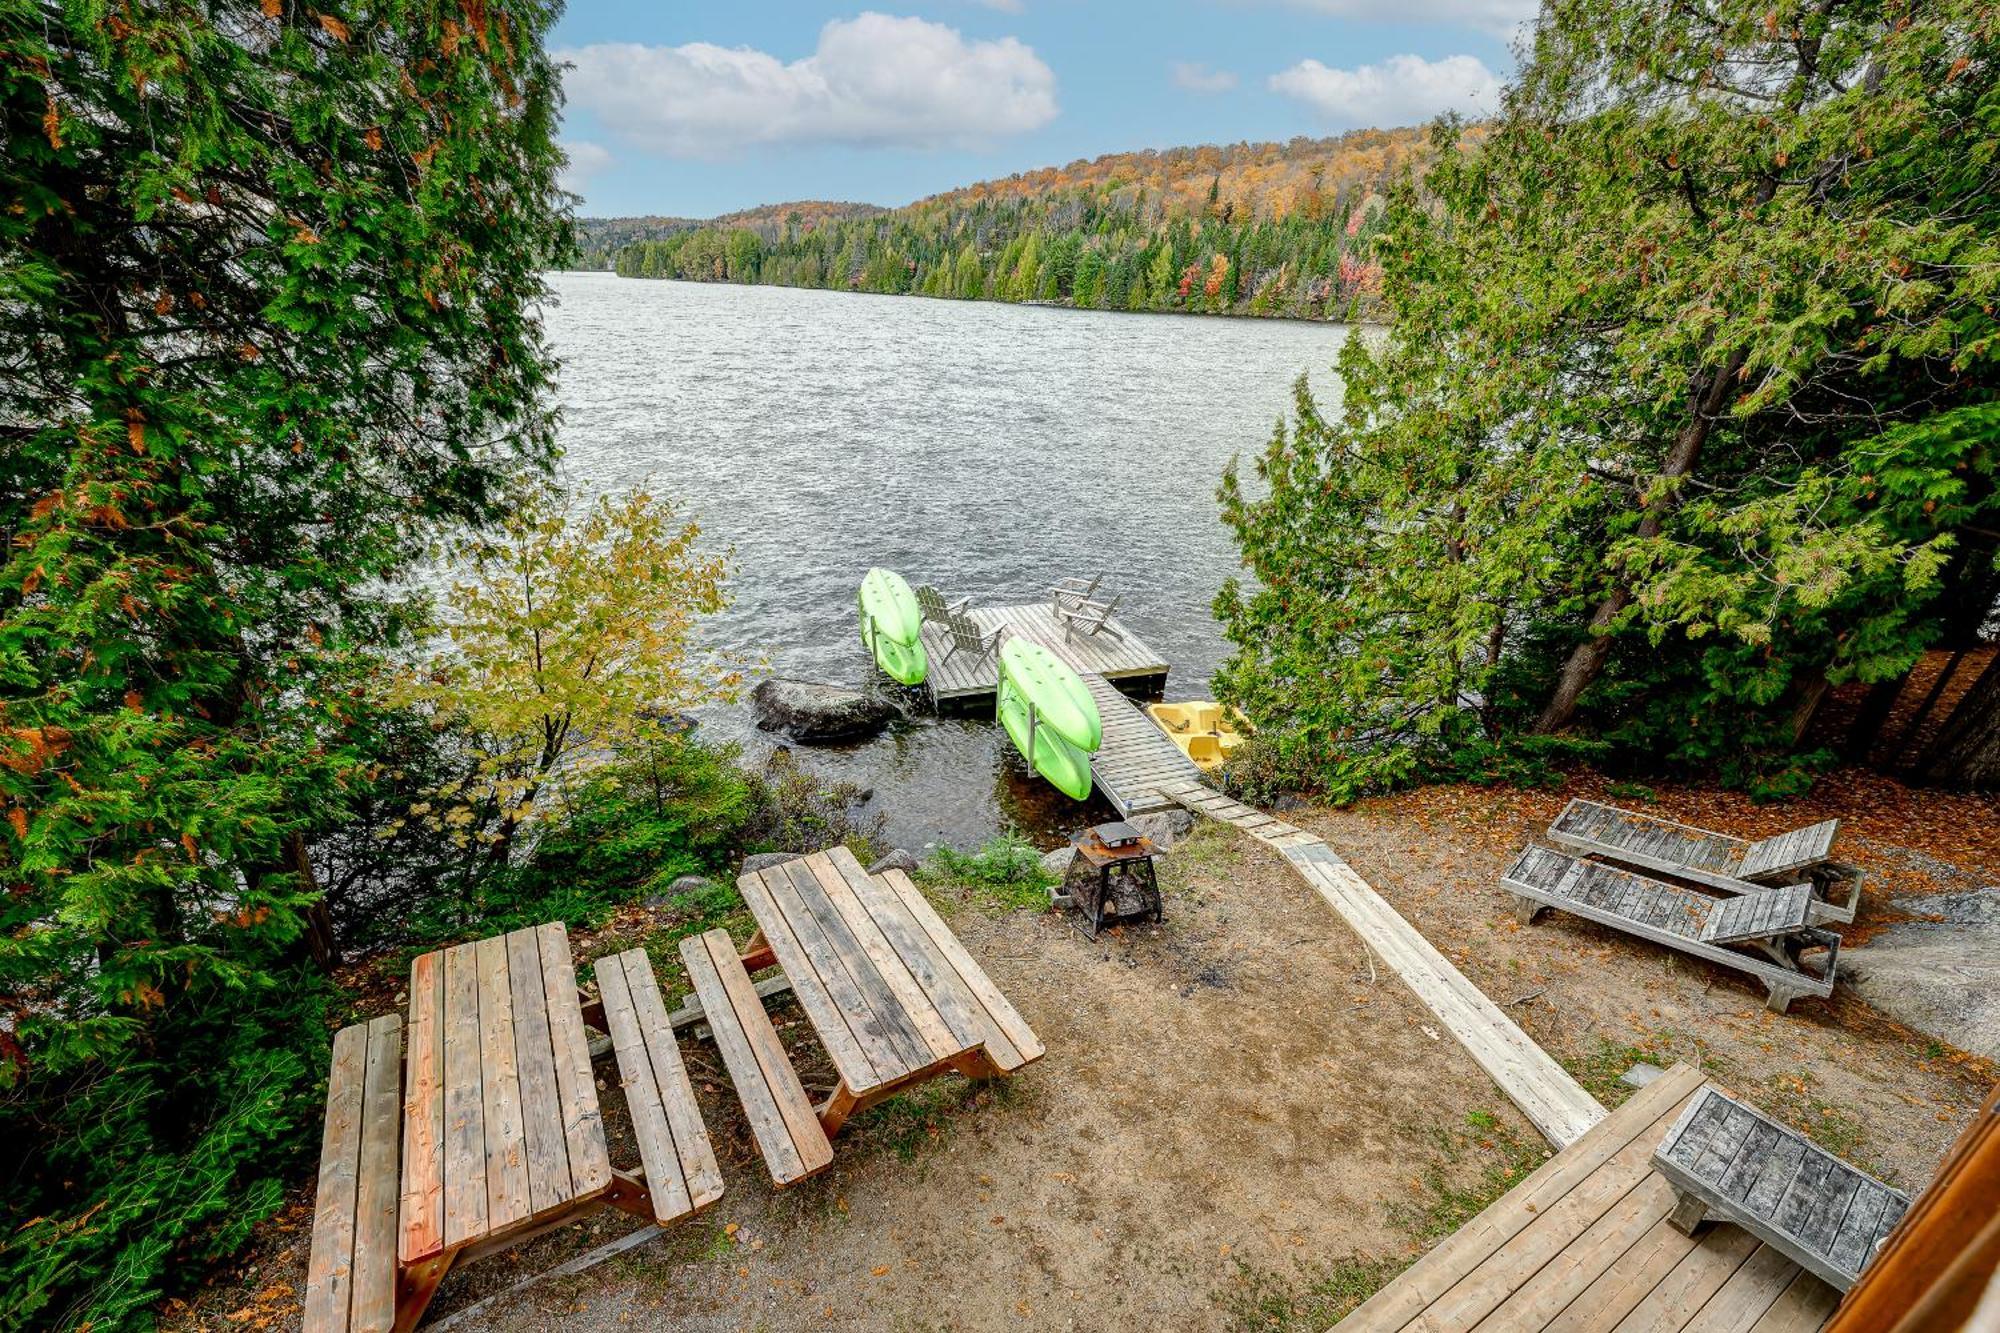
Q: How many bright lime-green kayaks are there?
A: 4